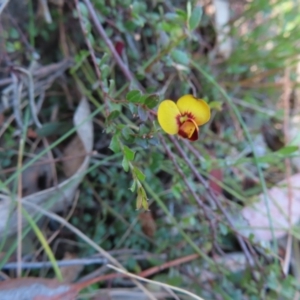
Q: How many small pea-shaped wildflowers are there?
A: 1